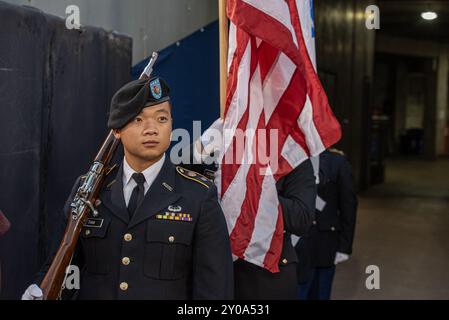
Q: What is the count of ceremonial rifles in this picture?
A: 1